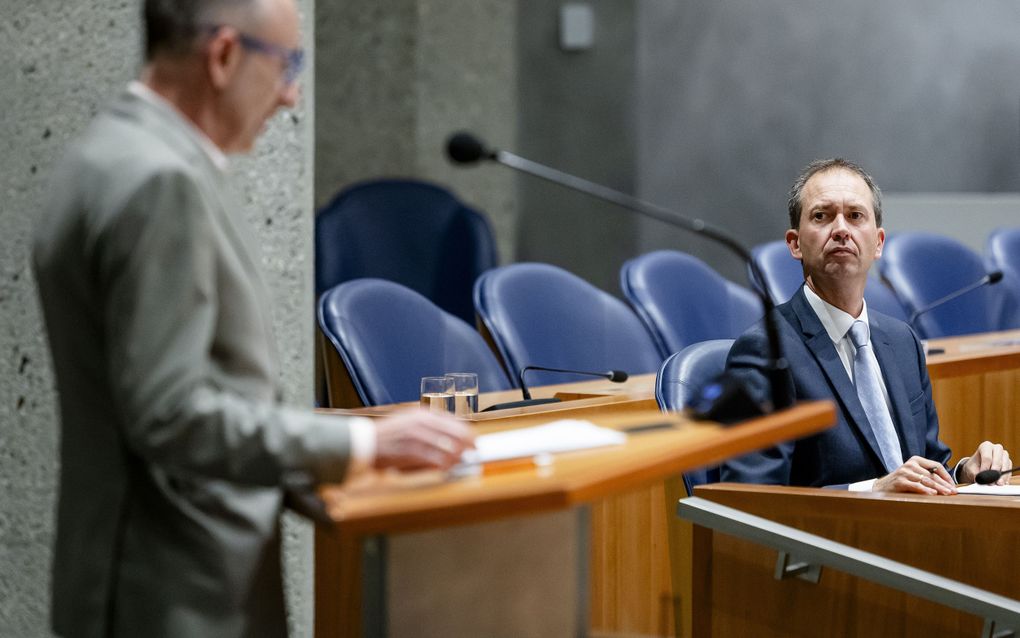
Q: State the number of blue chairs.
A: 8